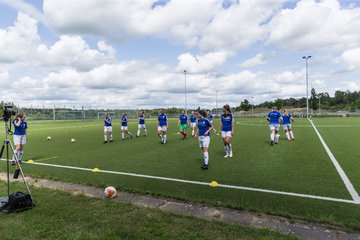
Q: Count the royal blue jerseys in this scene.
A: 12